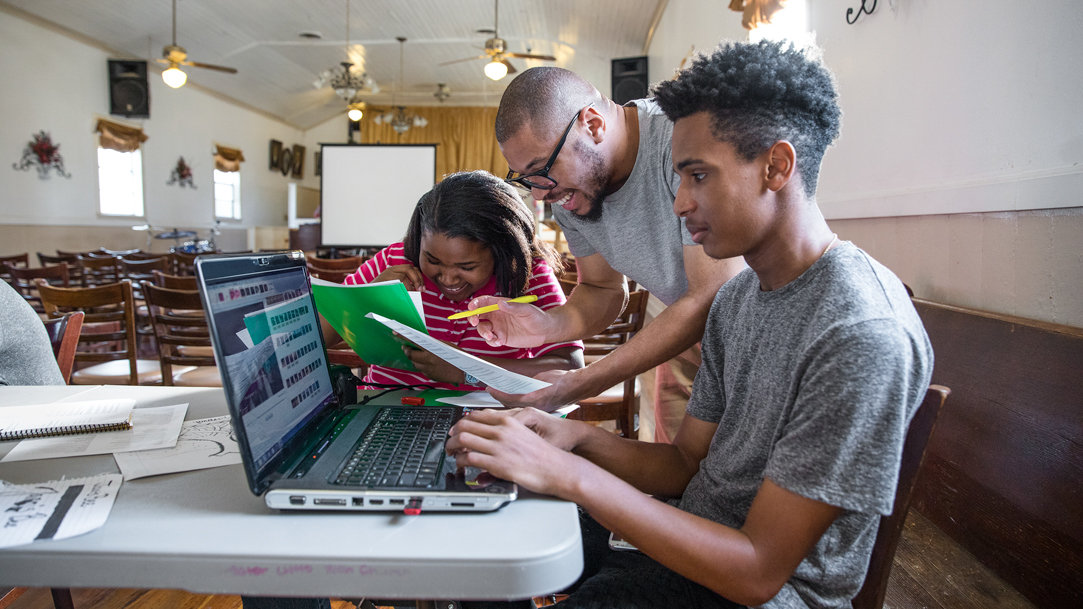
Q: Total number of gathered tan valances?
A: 3